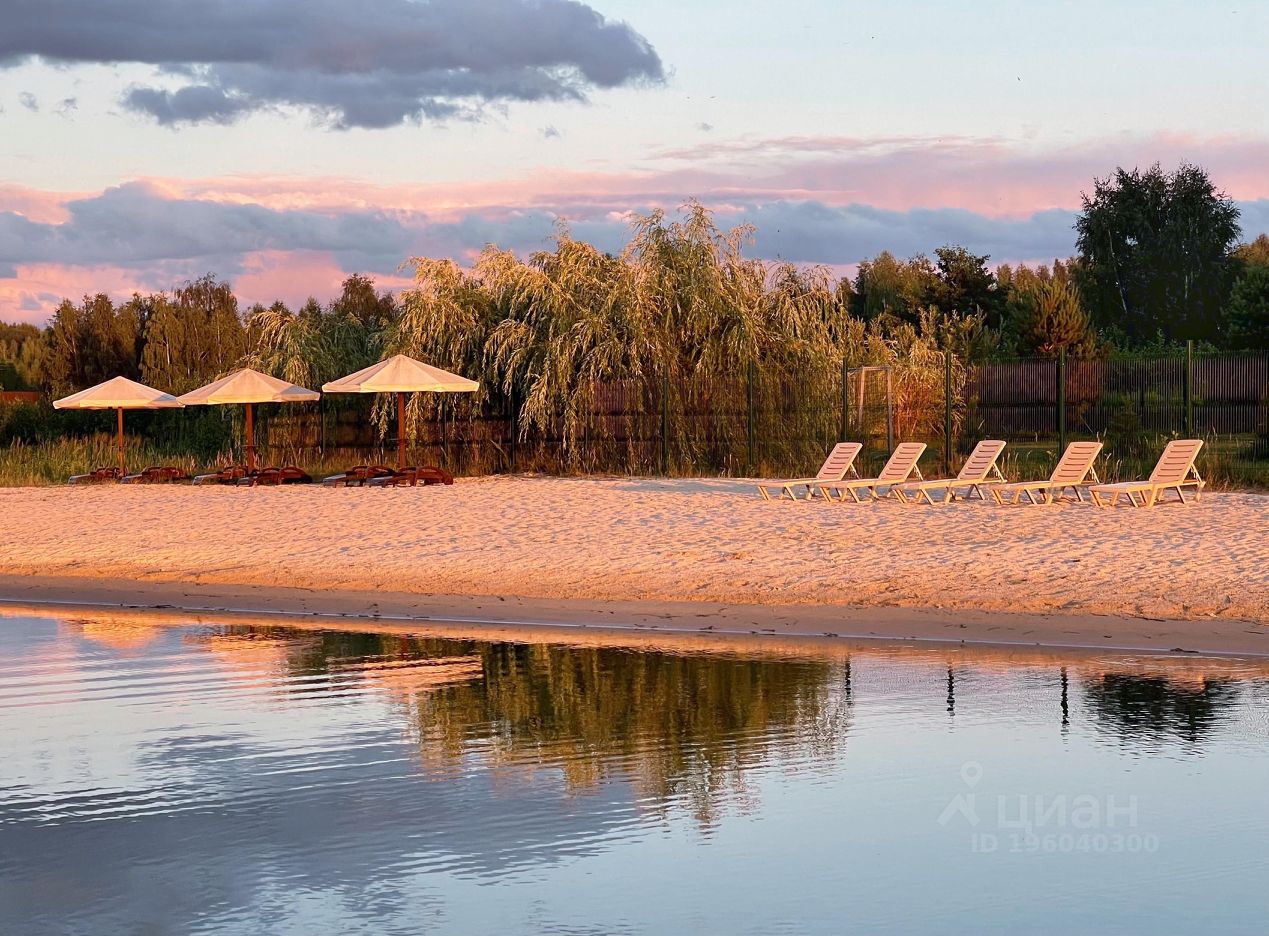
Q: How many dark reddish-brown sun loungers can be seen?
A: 6